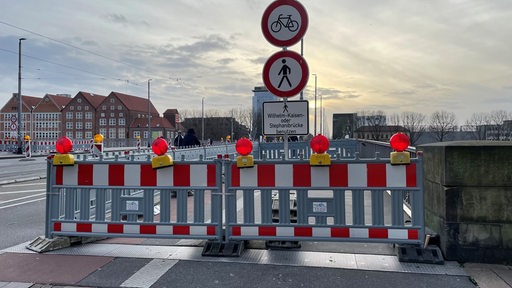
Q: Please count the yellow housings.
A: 5